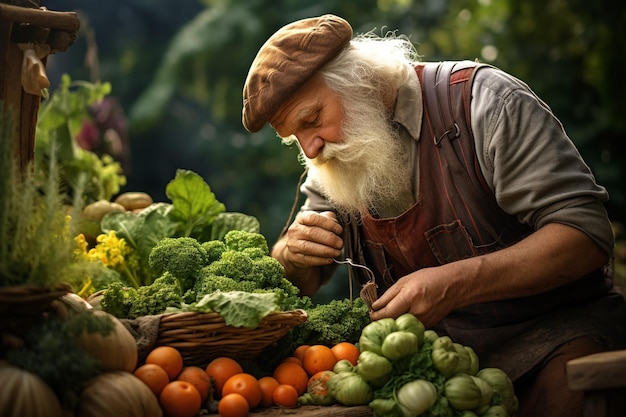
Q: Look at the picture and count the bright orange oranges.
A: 14